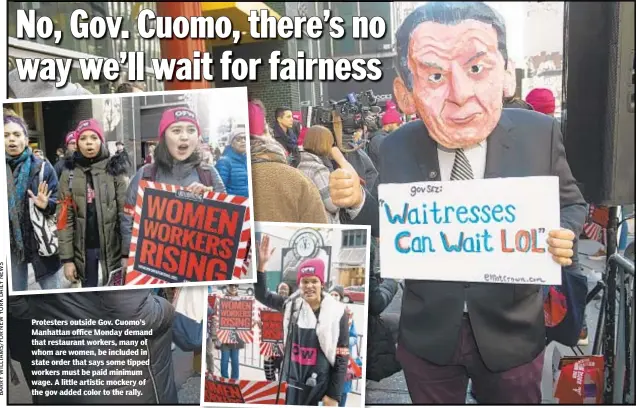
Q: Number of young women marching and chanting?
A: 3